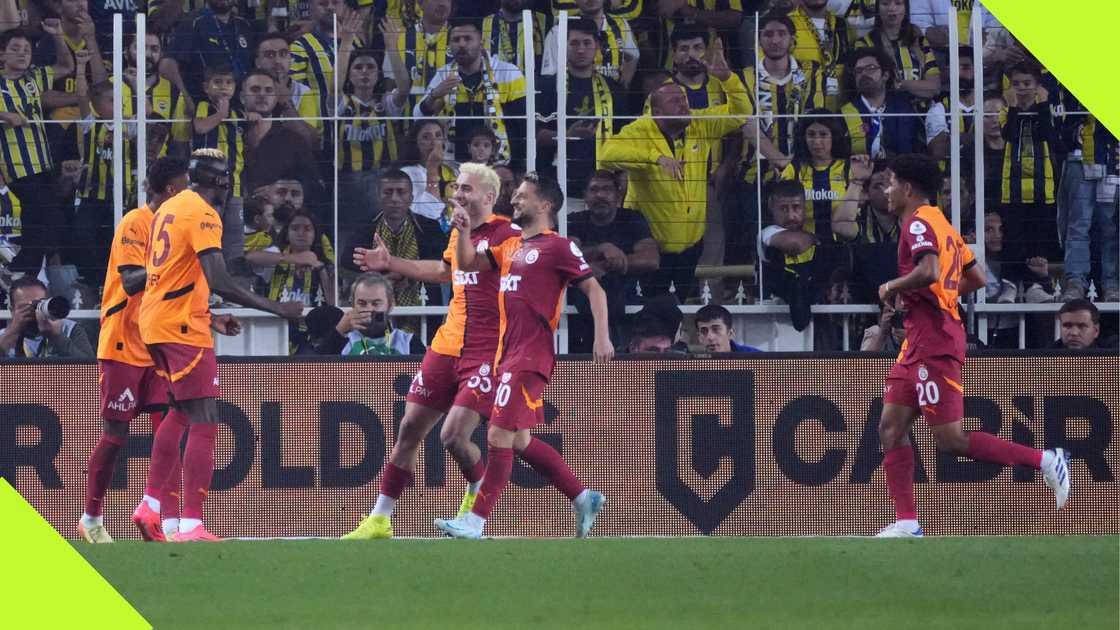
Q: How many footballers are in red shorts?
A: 5